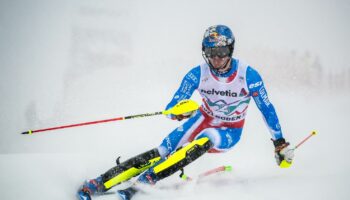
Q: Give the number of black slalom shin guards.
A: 2